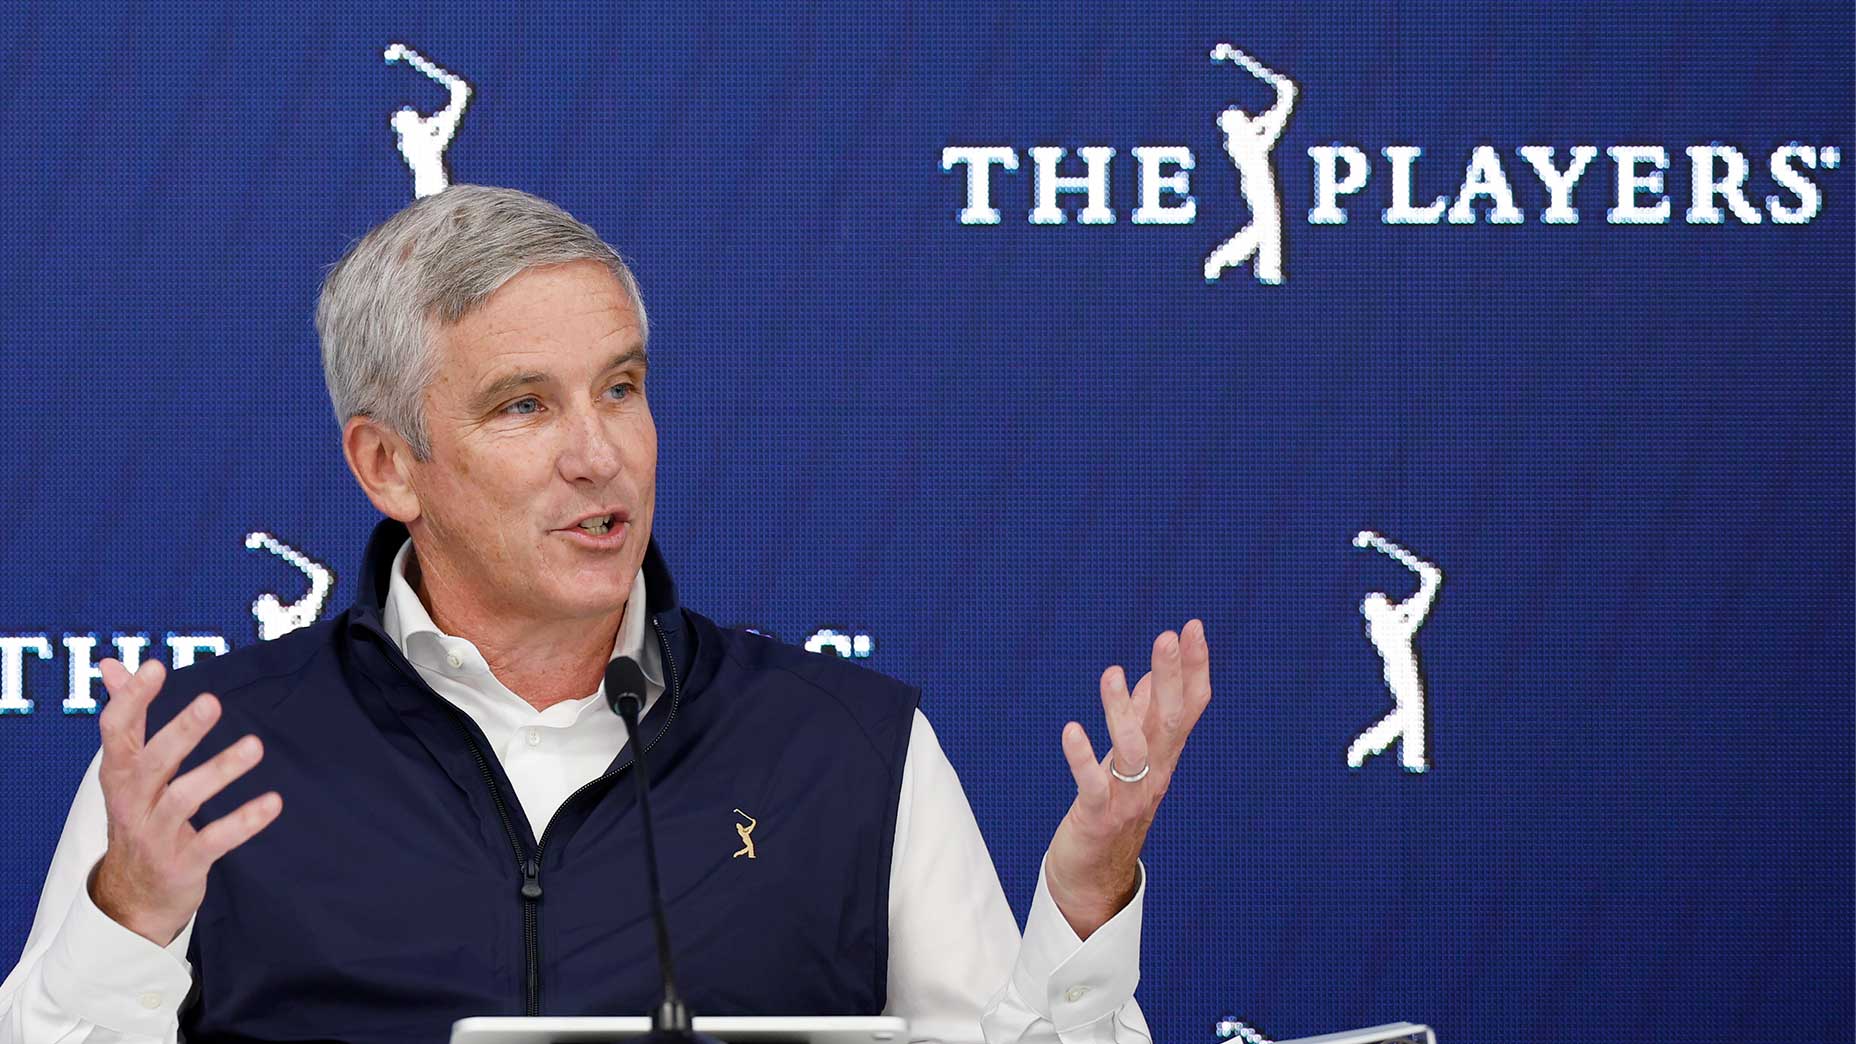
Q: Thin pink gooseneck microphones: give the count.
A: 0